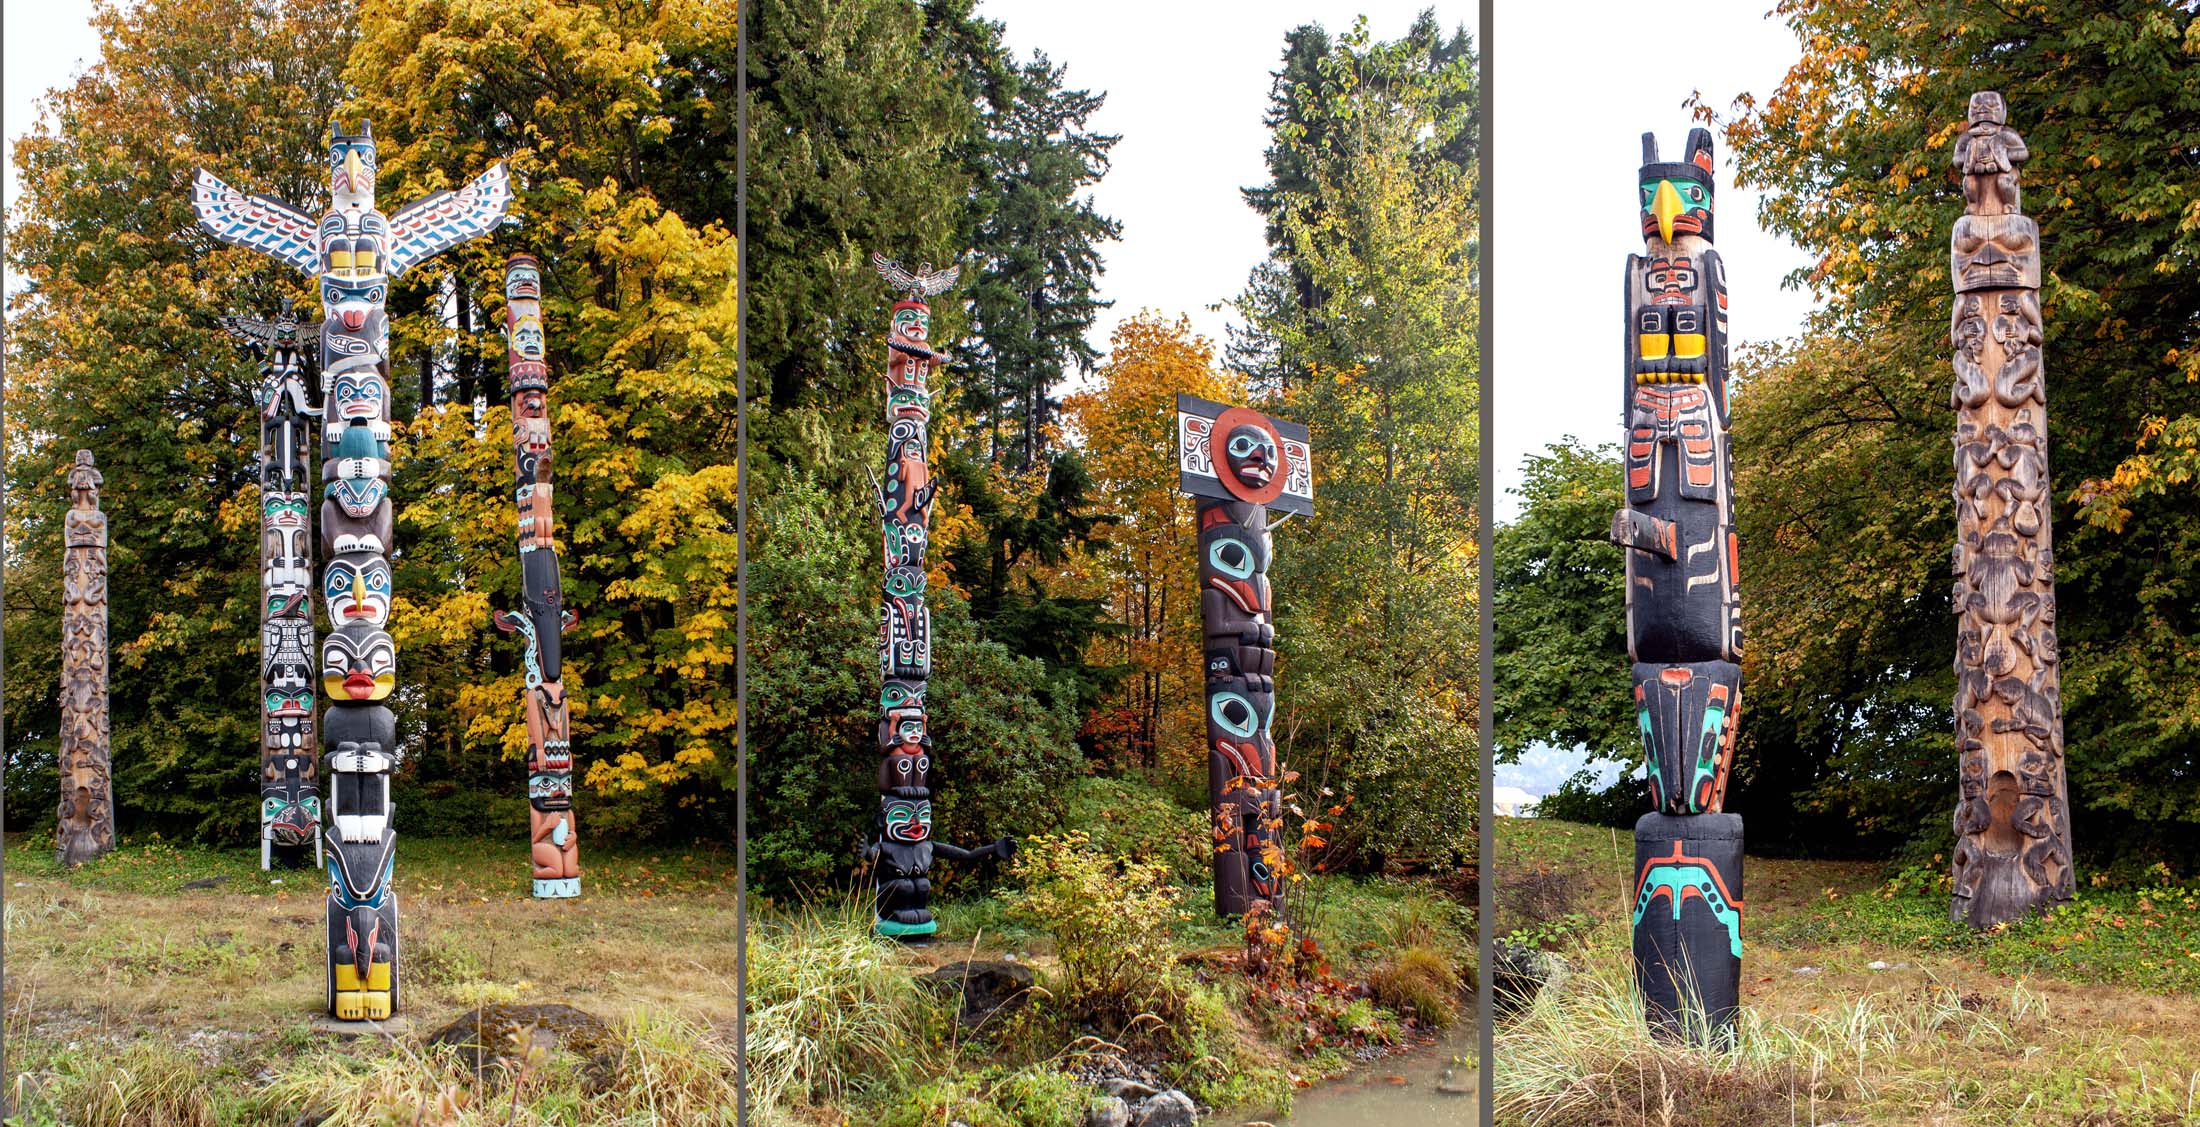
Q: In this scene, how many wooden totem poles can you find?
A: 8